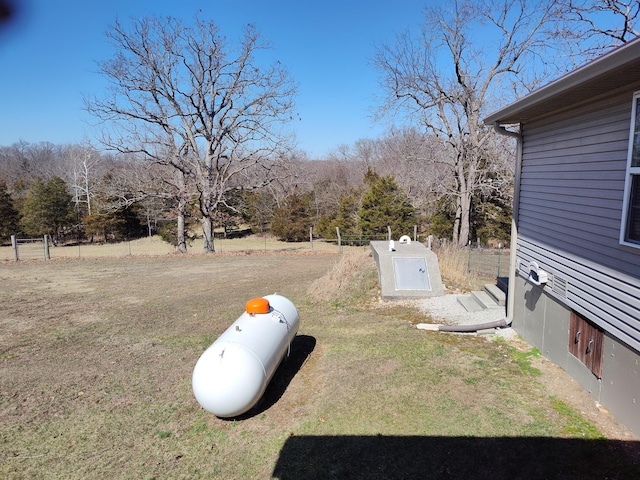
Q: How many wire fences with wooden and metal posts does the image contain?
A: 1